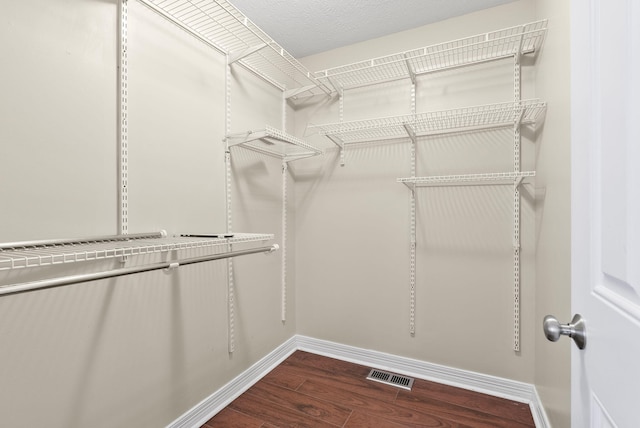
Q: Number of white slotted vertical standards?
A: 6